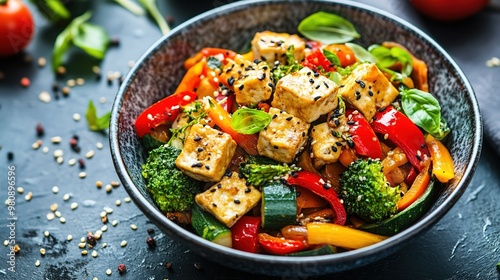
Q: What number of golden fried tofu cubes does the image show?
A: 8